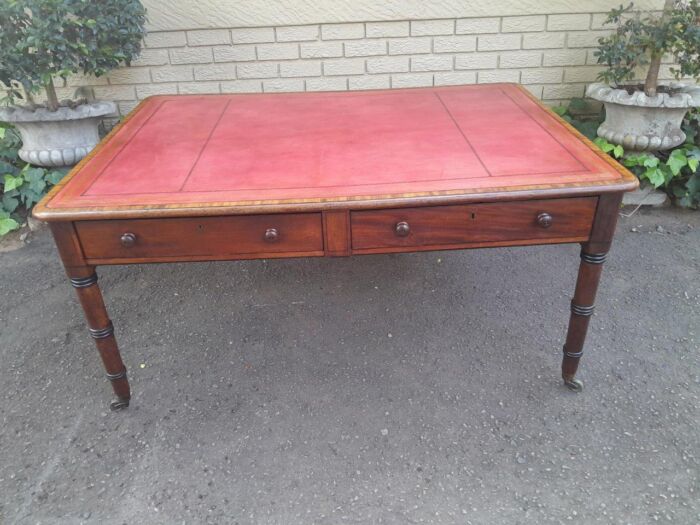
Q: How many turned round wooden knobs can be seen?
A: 4